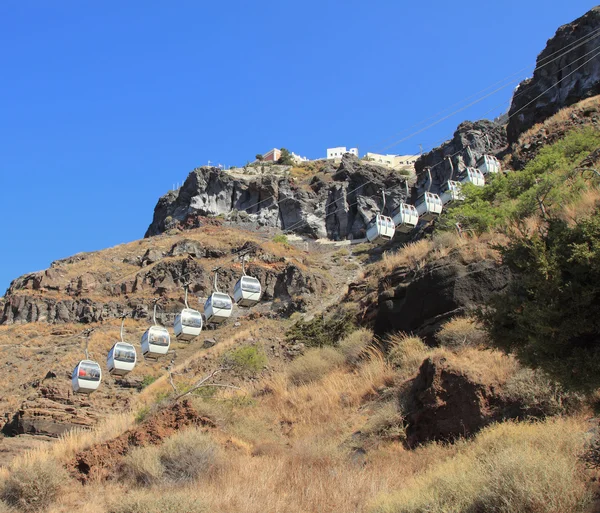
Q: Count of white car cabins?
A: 12